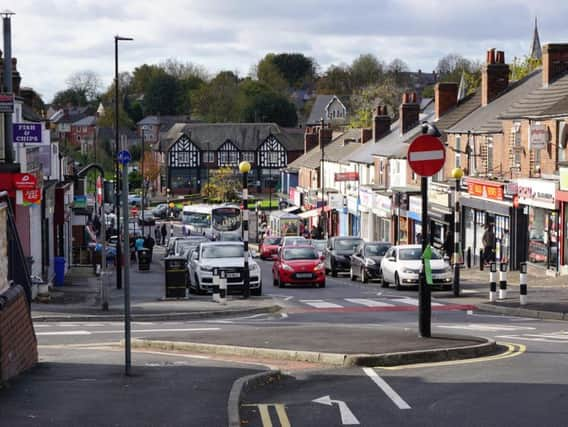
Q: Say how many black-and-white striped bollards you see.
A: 5